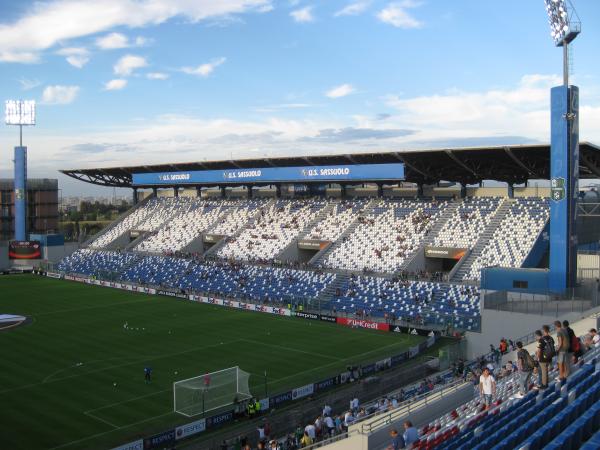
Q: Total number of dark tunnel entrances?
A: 4